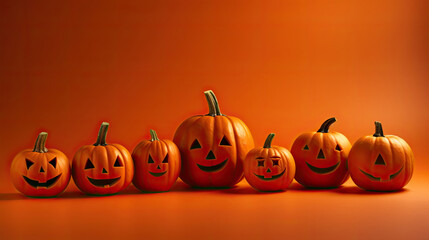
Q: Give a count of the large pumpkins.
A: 1